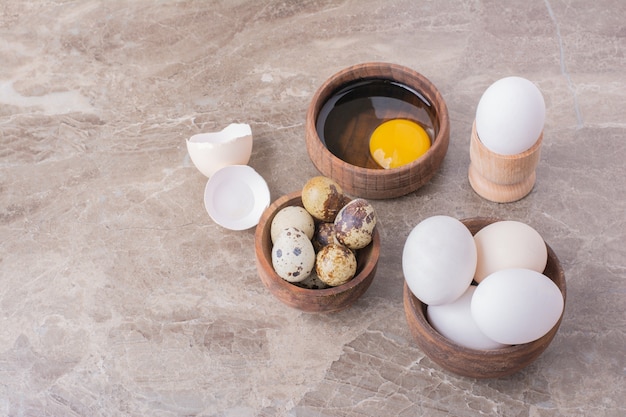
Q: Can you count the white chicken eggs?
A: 5